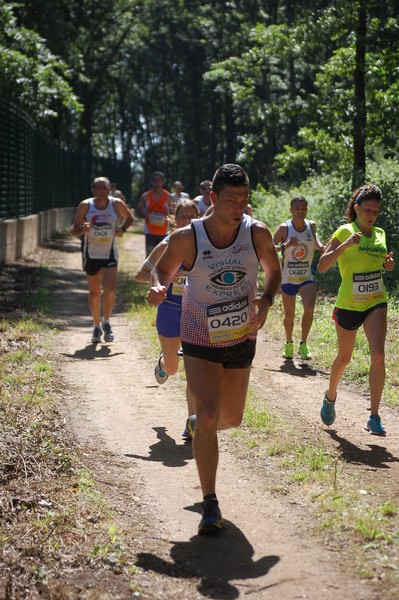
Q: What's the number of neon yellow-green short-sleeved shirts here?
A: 1